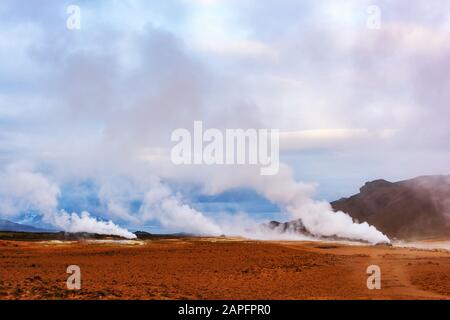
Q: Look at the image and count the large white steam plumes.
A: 3